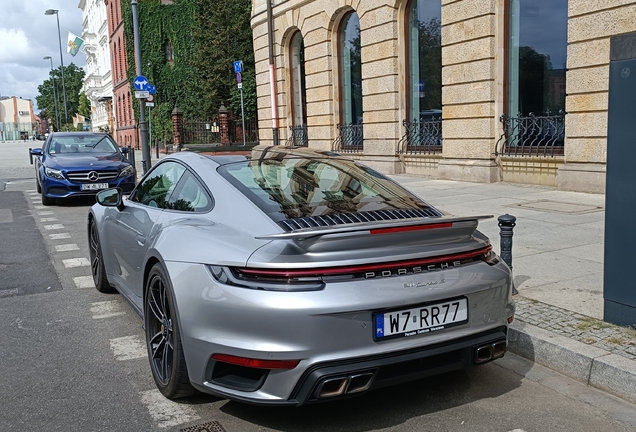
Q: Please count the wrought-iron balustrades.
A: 4